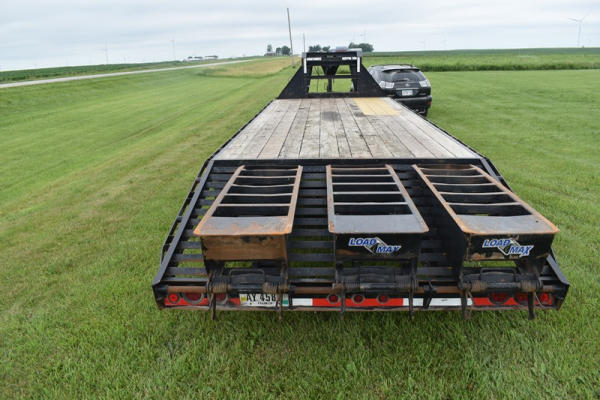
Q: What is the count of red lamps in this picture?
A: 9